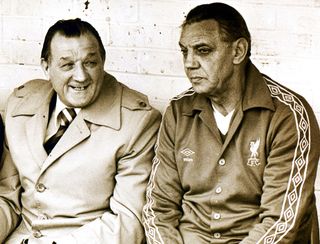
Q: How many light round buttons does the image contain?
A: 4